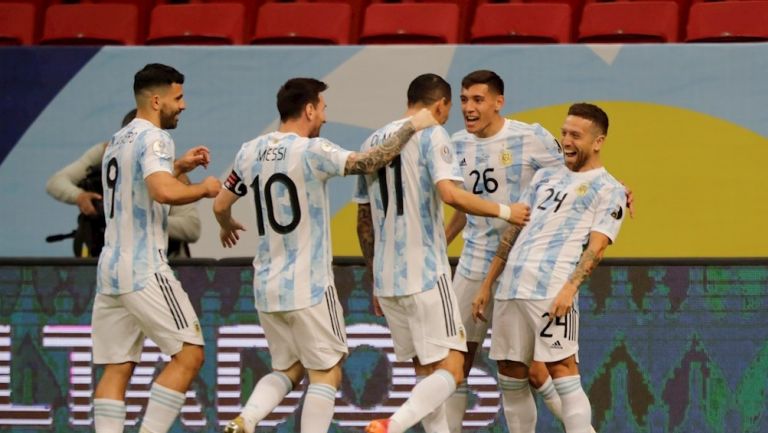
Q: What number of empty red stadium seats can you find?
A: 8